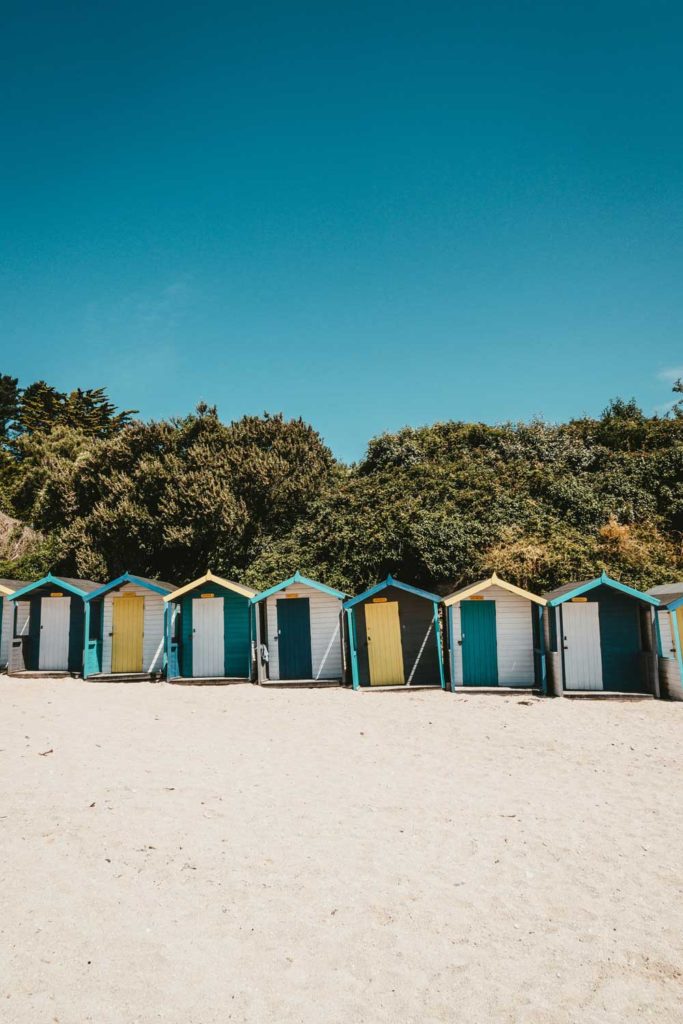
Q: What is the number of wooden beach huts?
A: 9